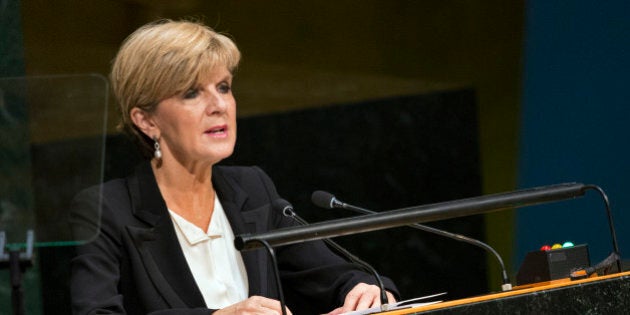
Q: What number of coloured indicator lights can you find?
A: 3